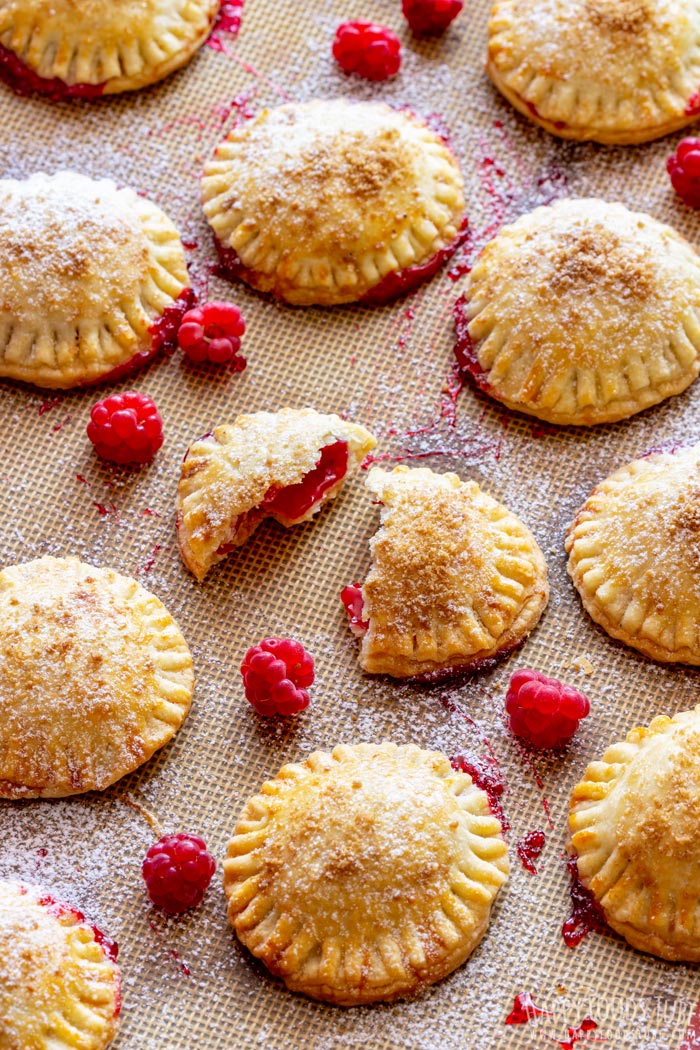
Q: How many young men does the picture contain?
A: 0